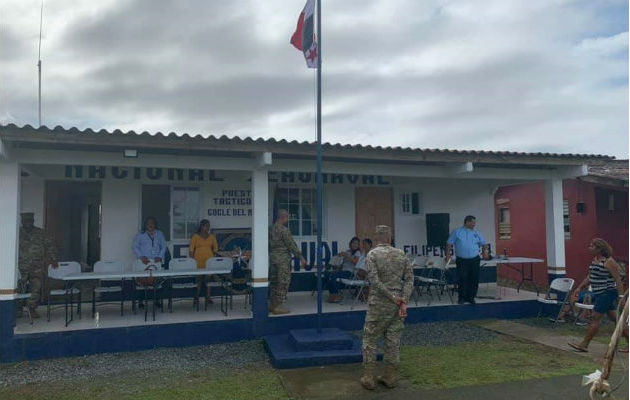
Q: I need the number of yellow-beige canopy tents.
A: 0